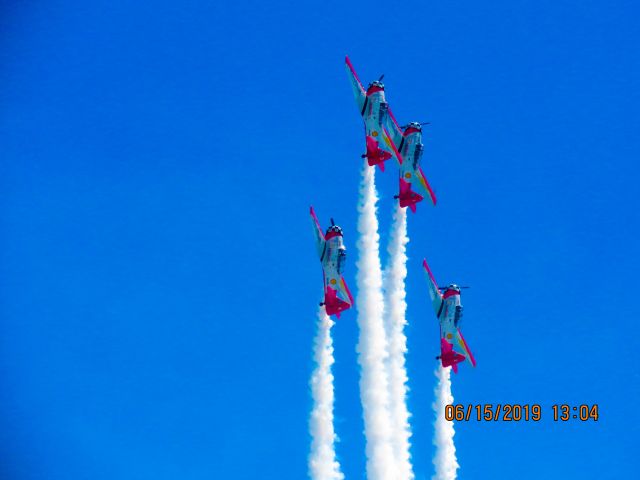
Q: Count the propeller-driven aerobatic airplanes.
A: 4